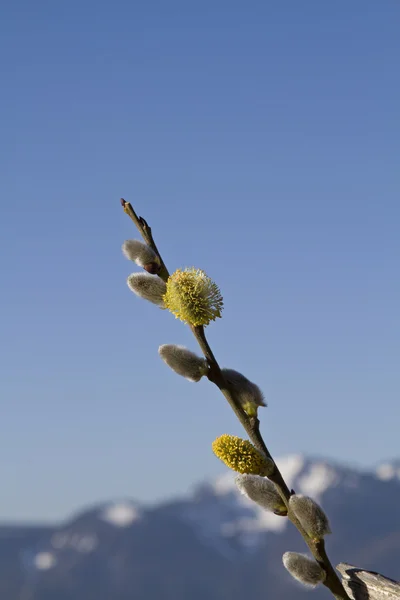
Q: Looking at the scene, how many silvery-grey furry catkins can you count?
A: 7